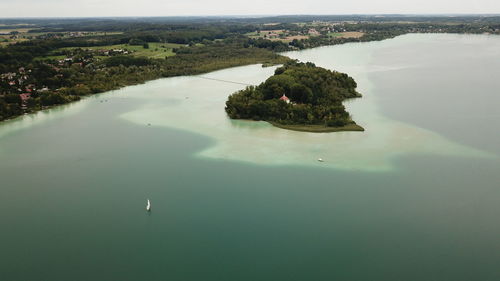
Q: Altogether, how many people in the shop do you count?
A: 0